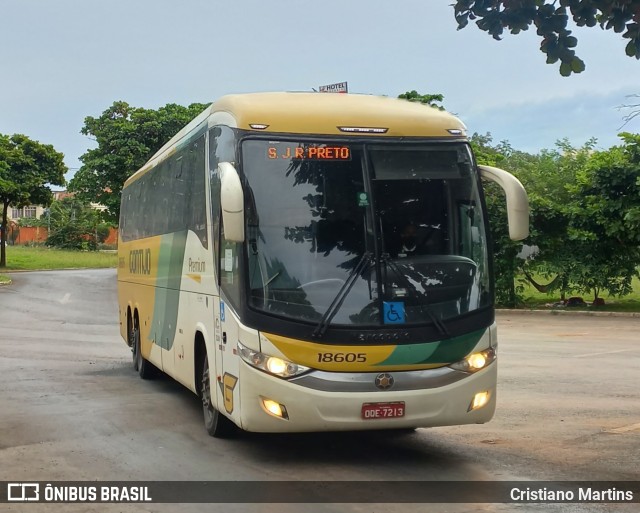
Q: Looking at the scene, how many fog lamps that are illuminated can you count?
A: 2